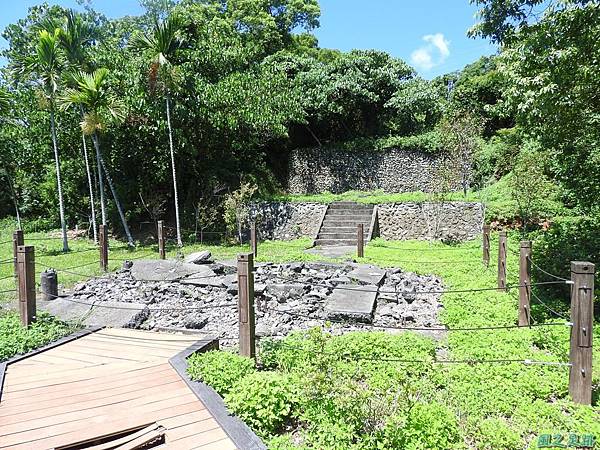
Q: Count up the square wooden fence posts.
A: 11